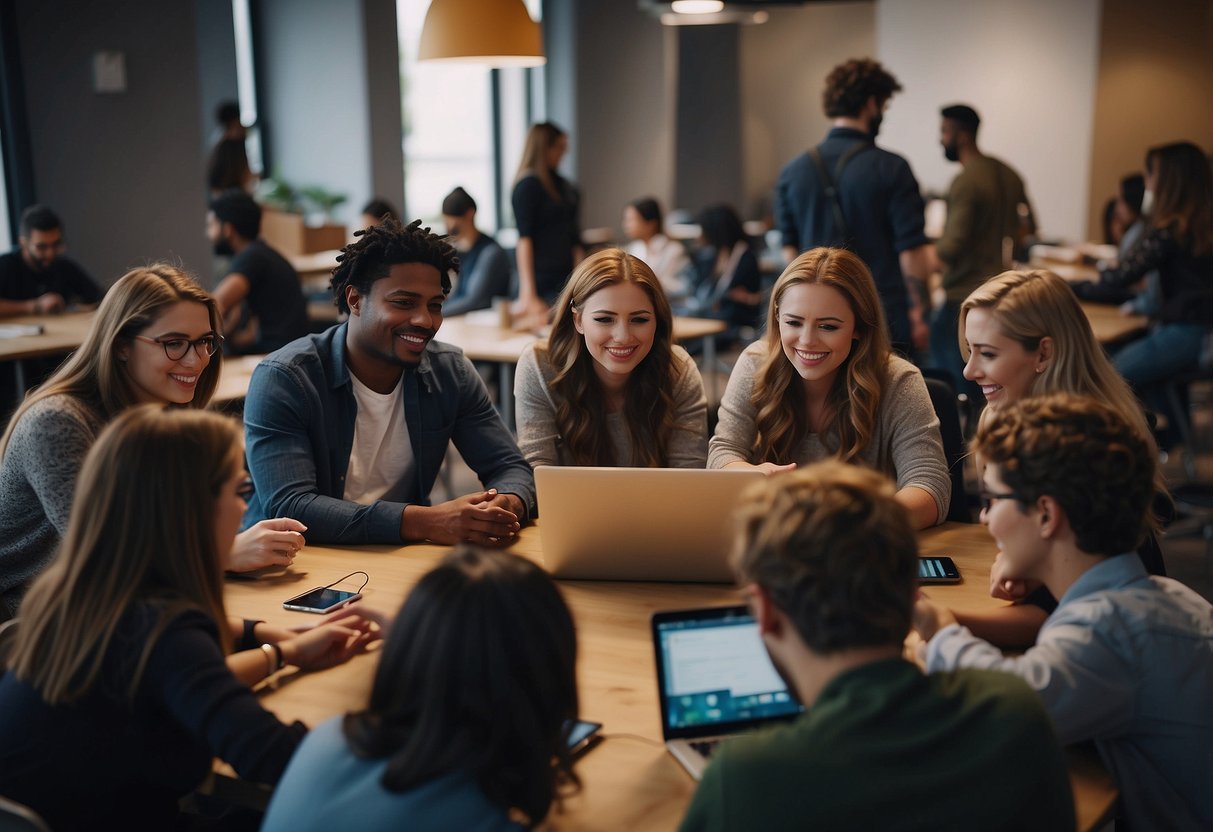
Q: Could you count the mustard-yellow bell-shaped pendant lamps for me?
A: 1